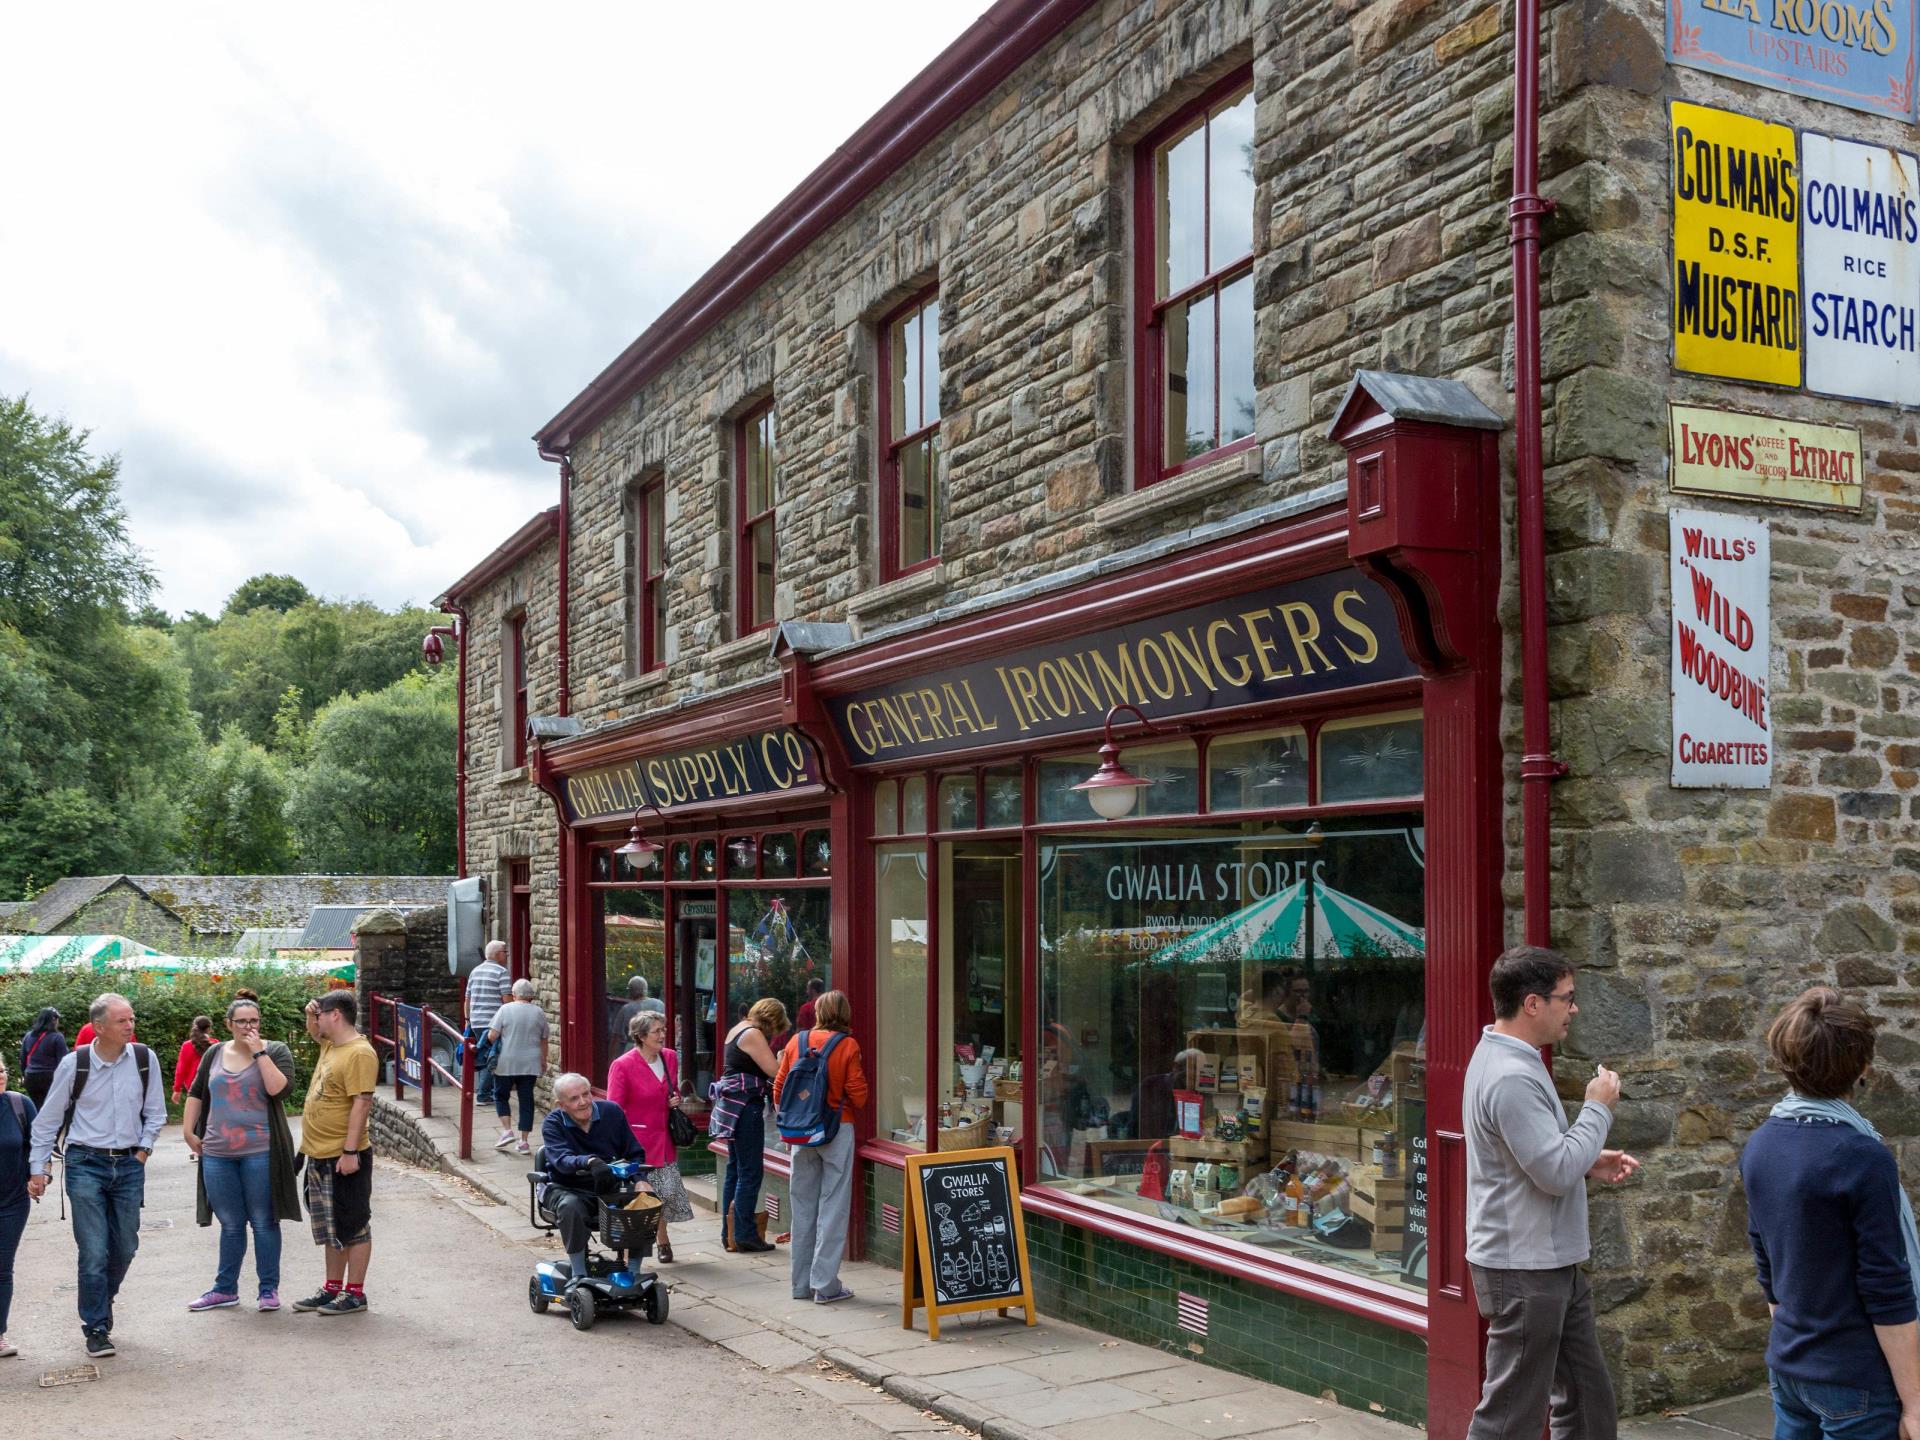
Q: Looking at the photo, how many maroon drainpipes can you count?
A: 3